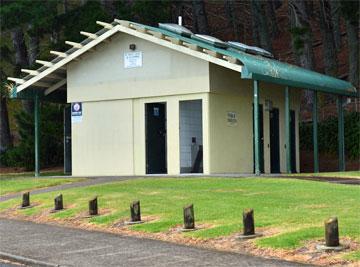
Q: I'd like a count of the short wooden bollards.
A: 7